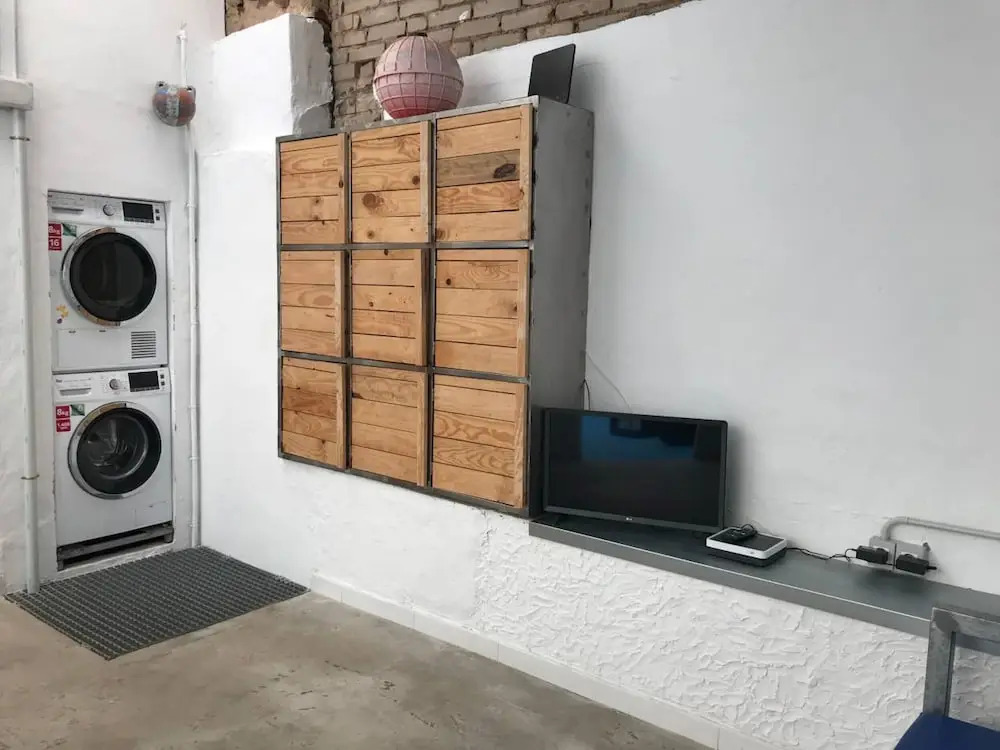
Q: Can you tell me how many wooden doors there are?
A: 9